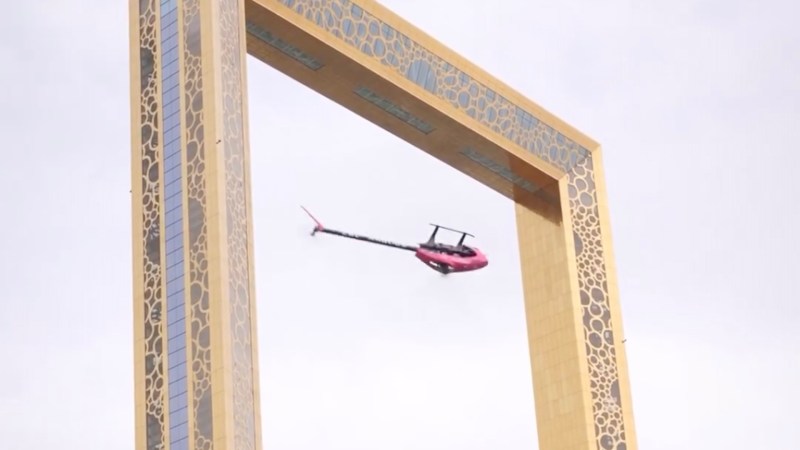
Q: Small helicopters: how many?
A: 1